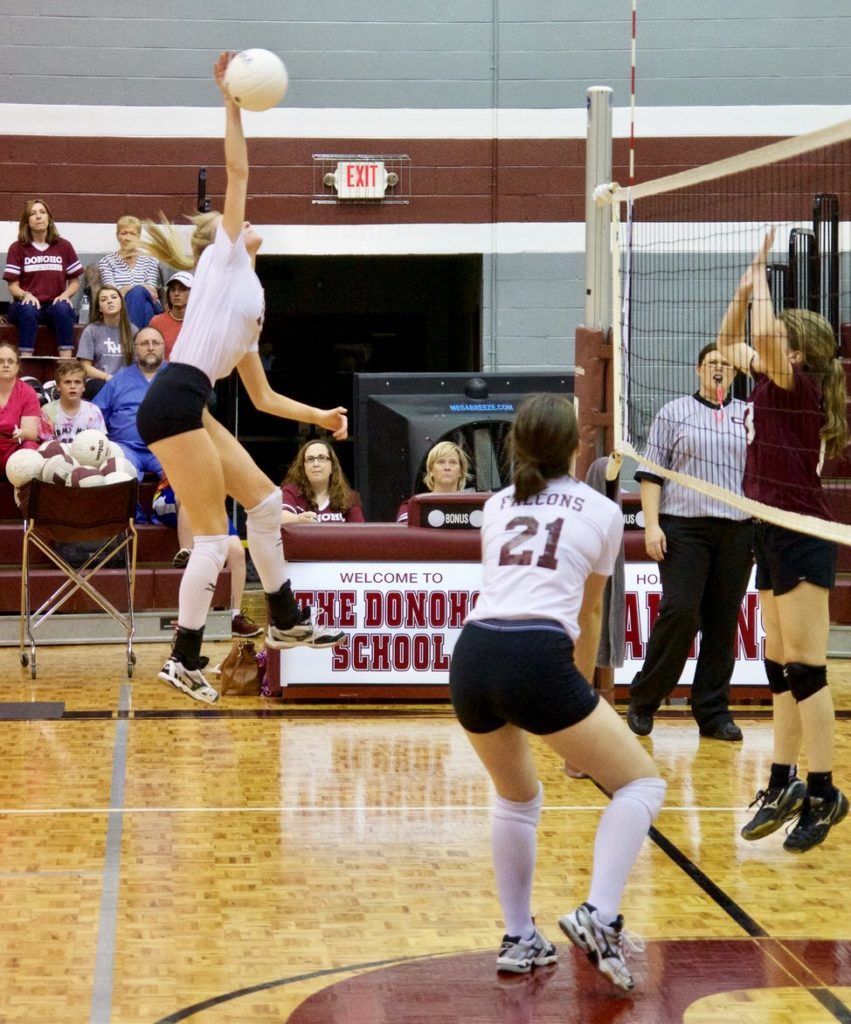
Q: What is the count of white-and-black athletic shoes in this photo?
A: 4